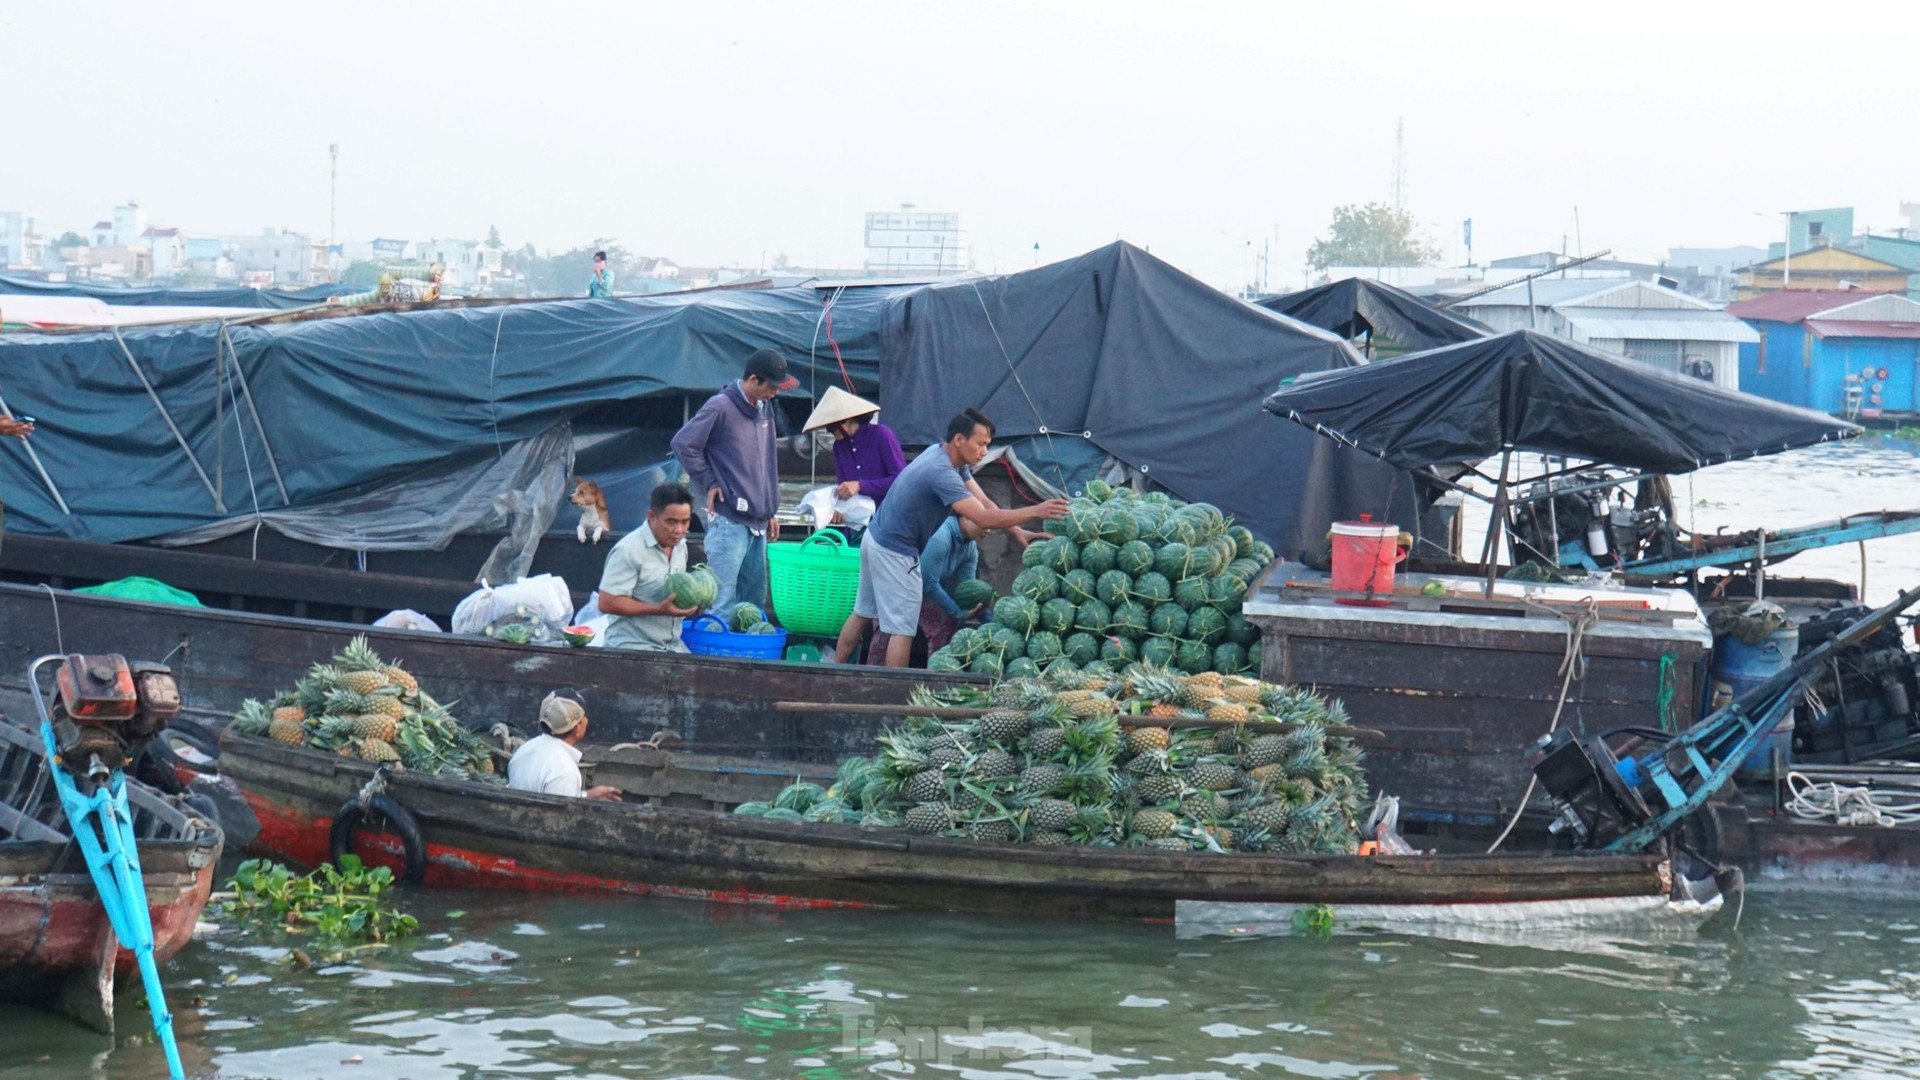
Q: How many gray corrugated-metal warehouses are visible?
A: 1